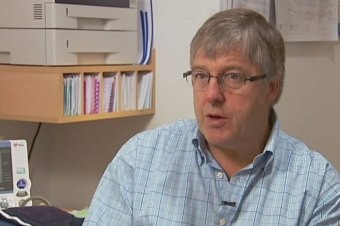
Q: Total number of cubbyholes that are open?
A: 5